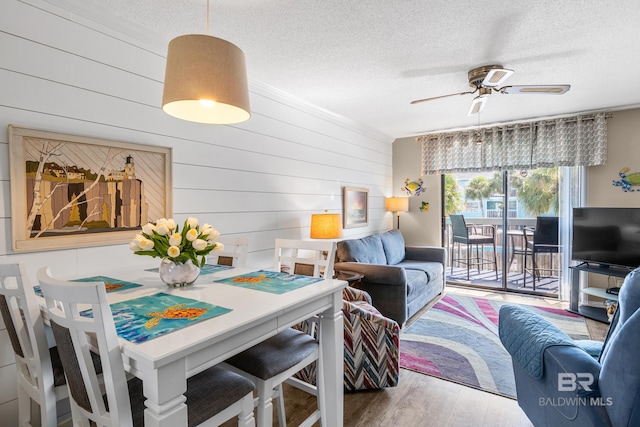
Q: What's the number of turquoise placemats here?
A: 4